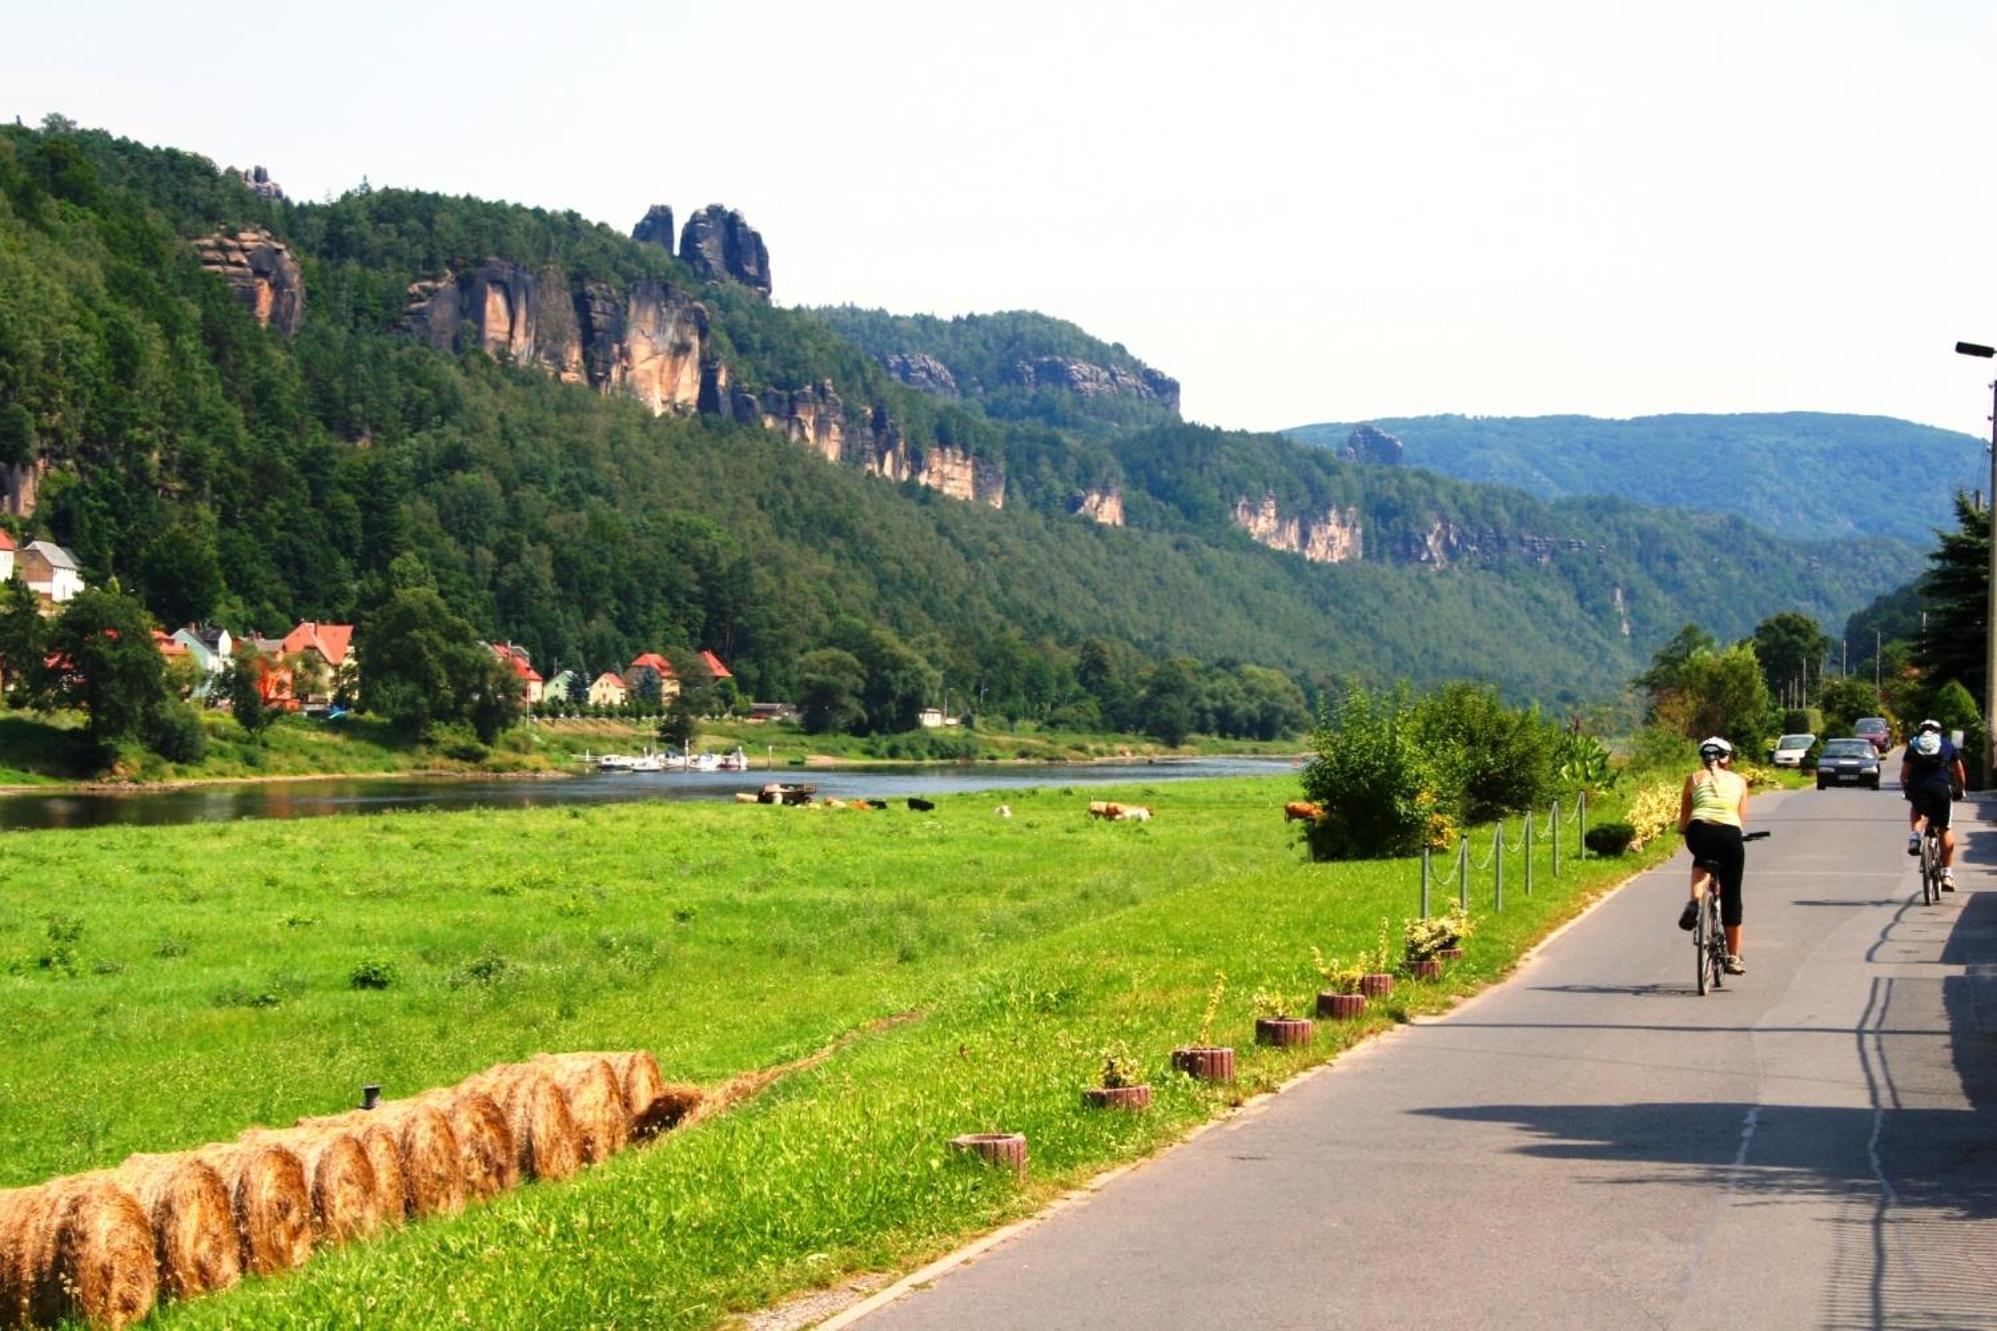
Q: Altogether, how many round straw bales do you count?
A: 11